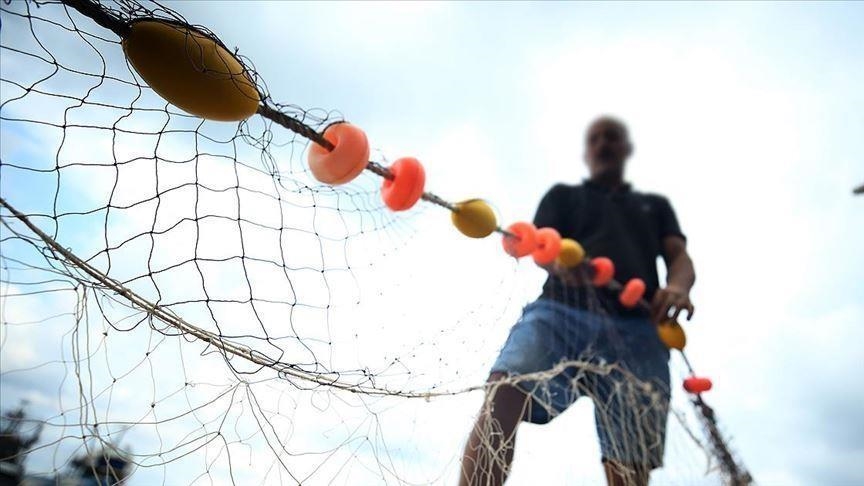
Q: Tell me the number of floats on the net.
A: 11